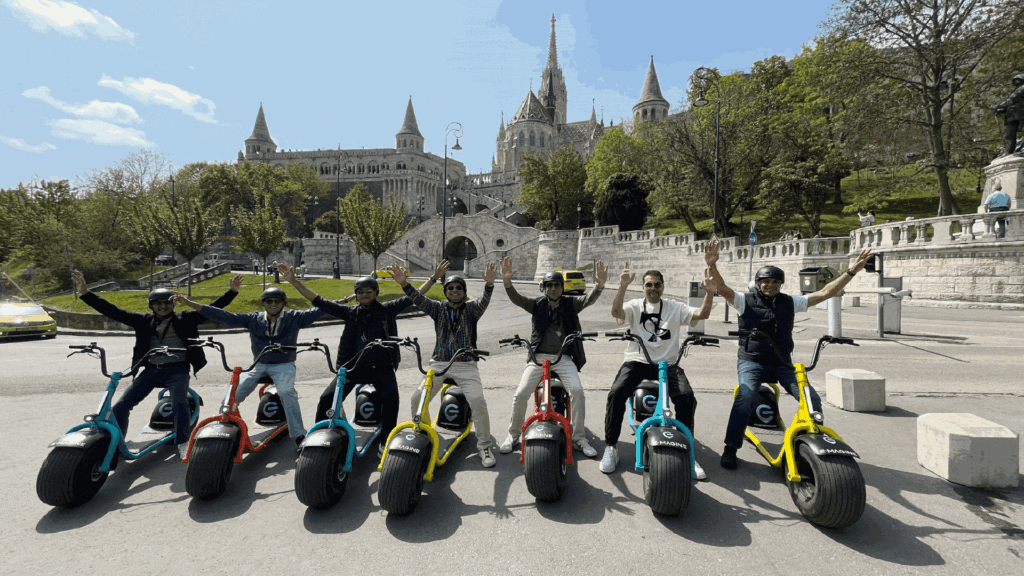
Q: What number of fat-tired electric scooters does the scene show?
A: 7